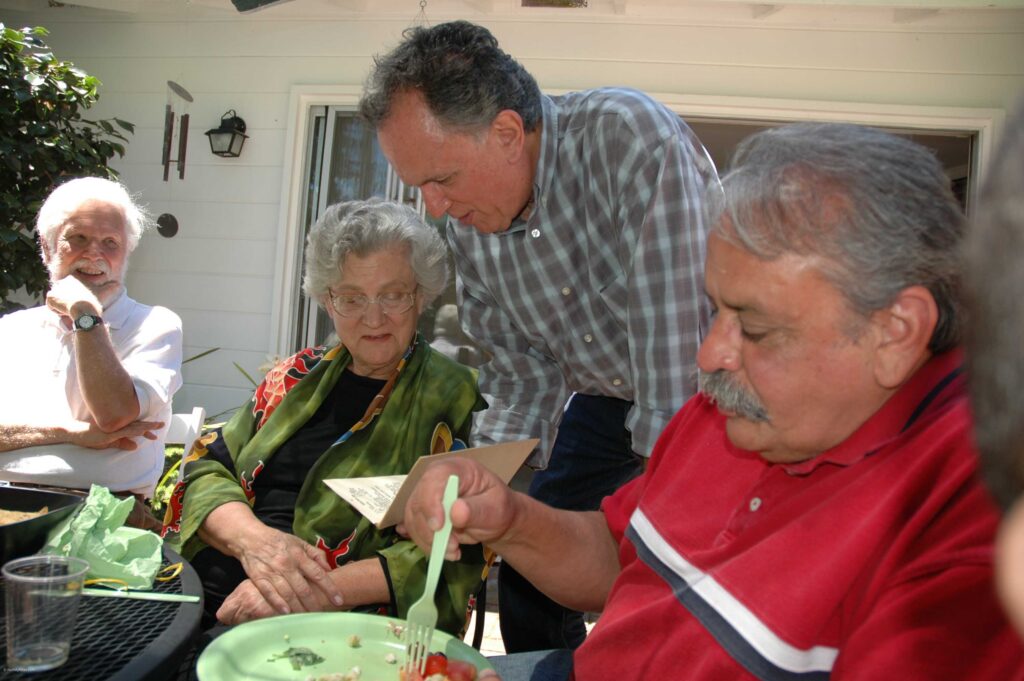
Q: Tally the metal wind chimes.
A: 1